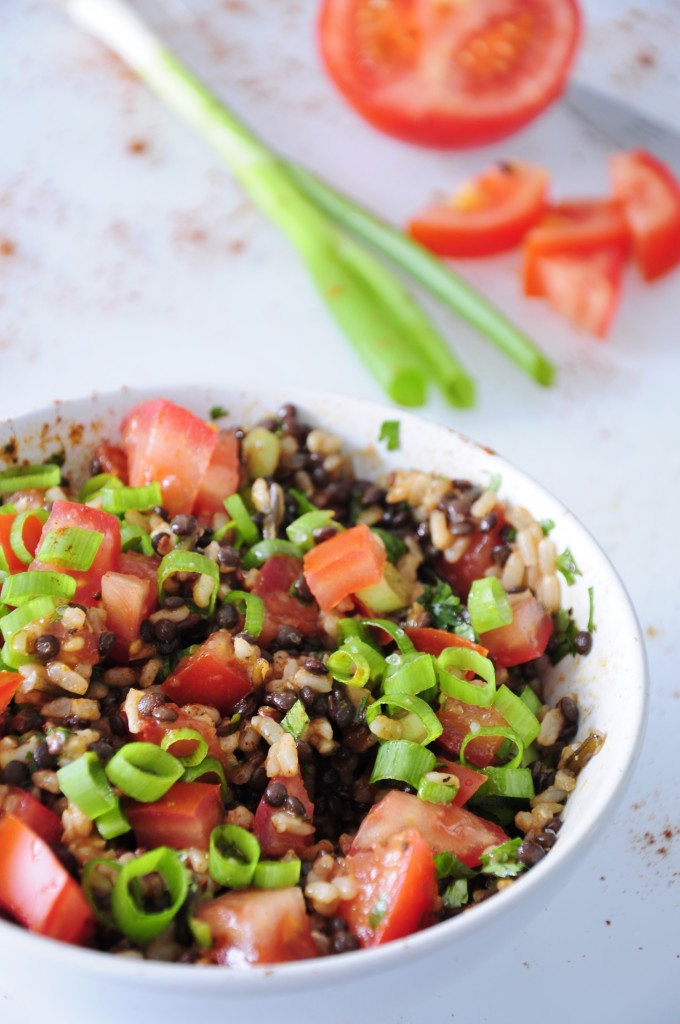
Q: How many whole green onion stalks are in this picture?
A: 1